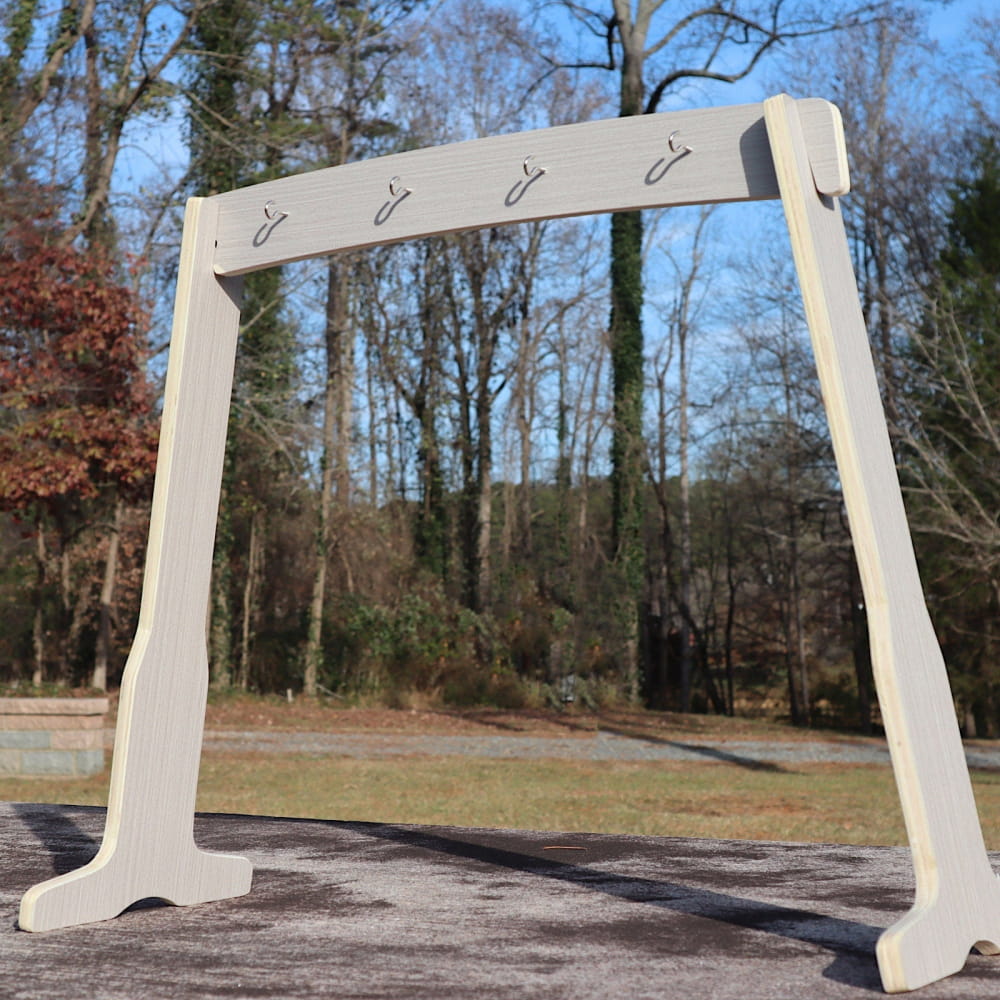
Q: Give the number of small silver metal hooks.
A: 4